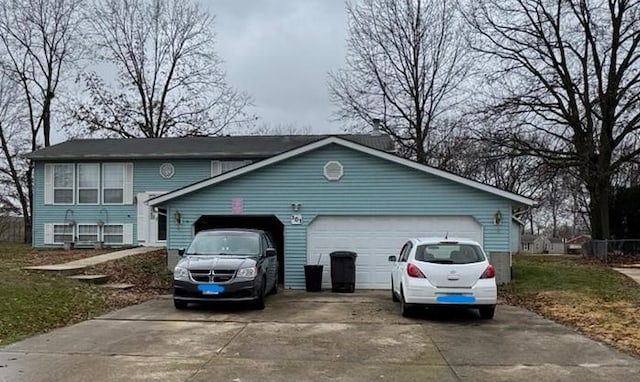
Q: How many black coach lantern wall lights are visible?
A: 2